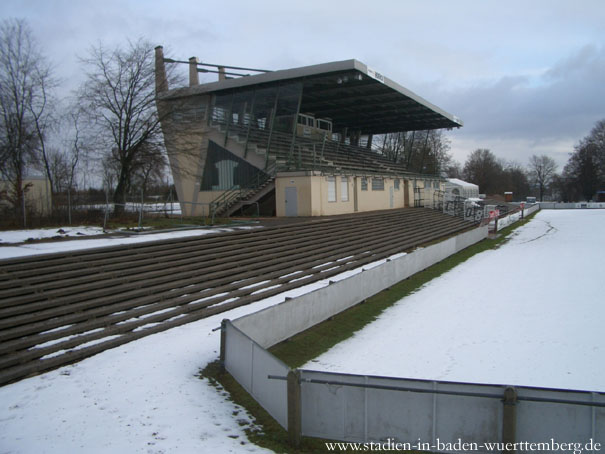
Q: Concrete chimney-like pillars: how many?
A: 3